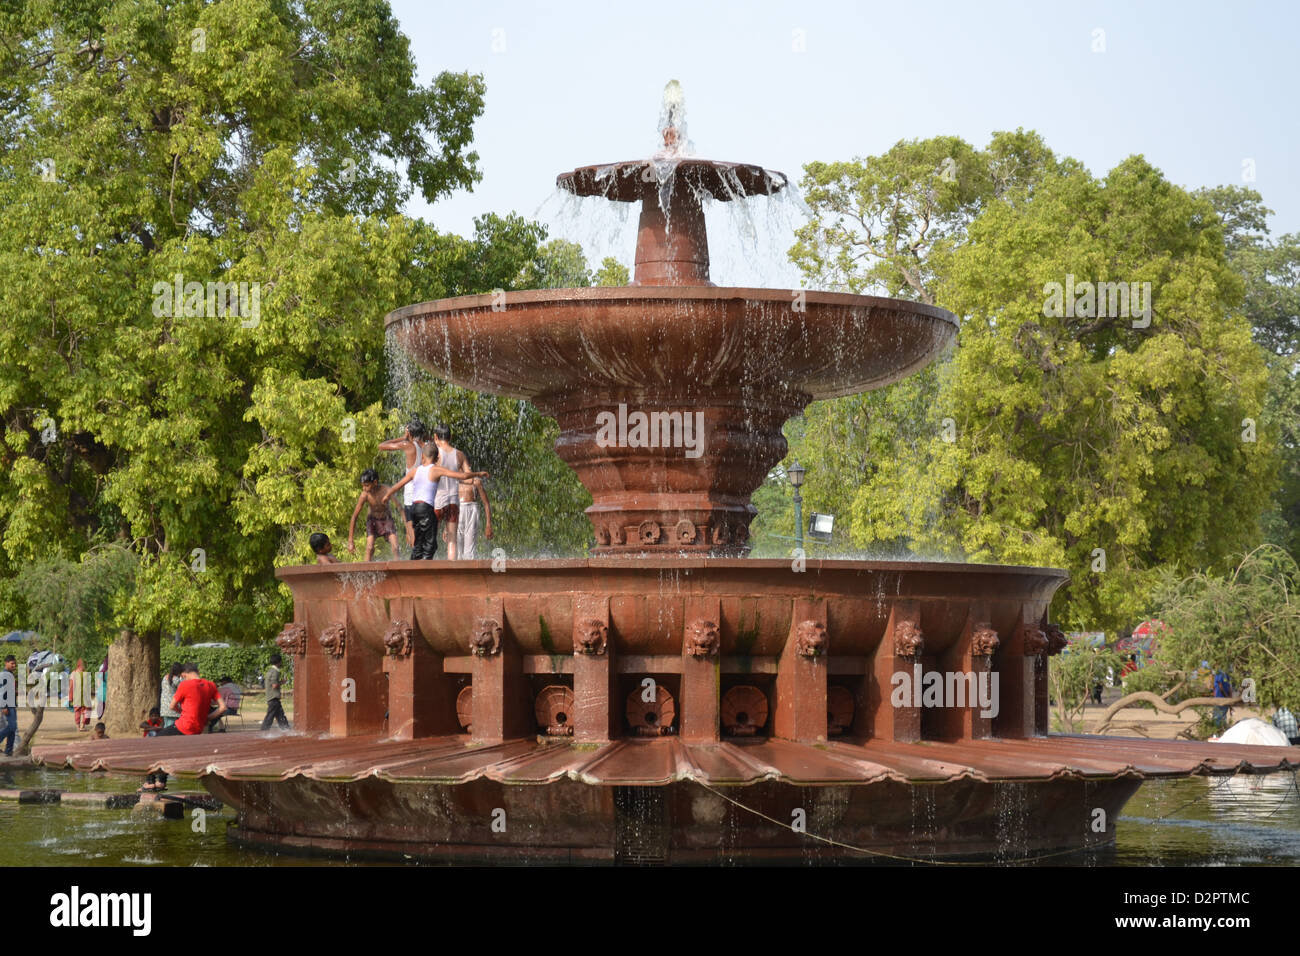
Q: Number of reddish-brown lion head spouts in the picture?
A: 11